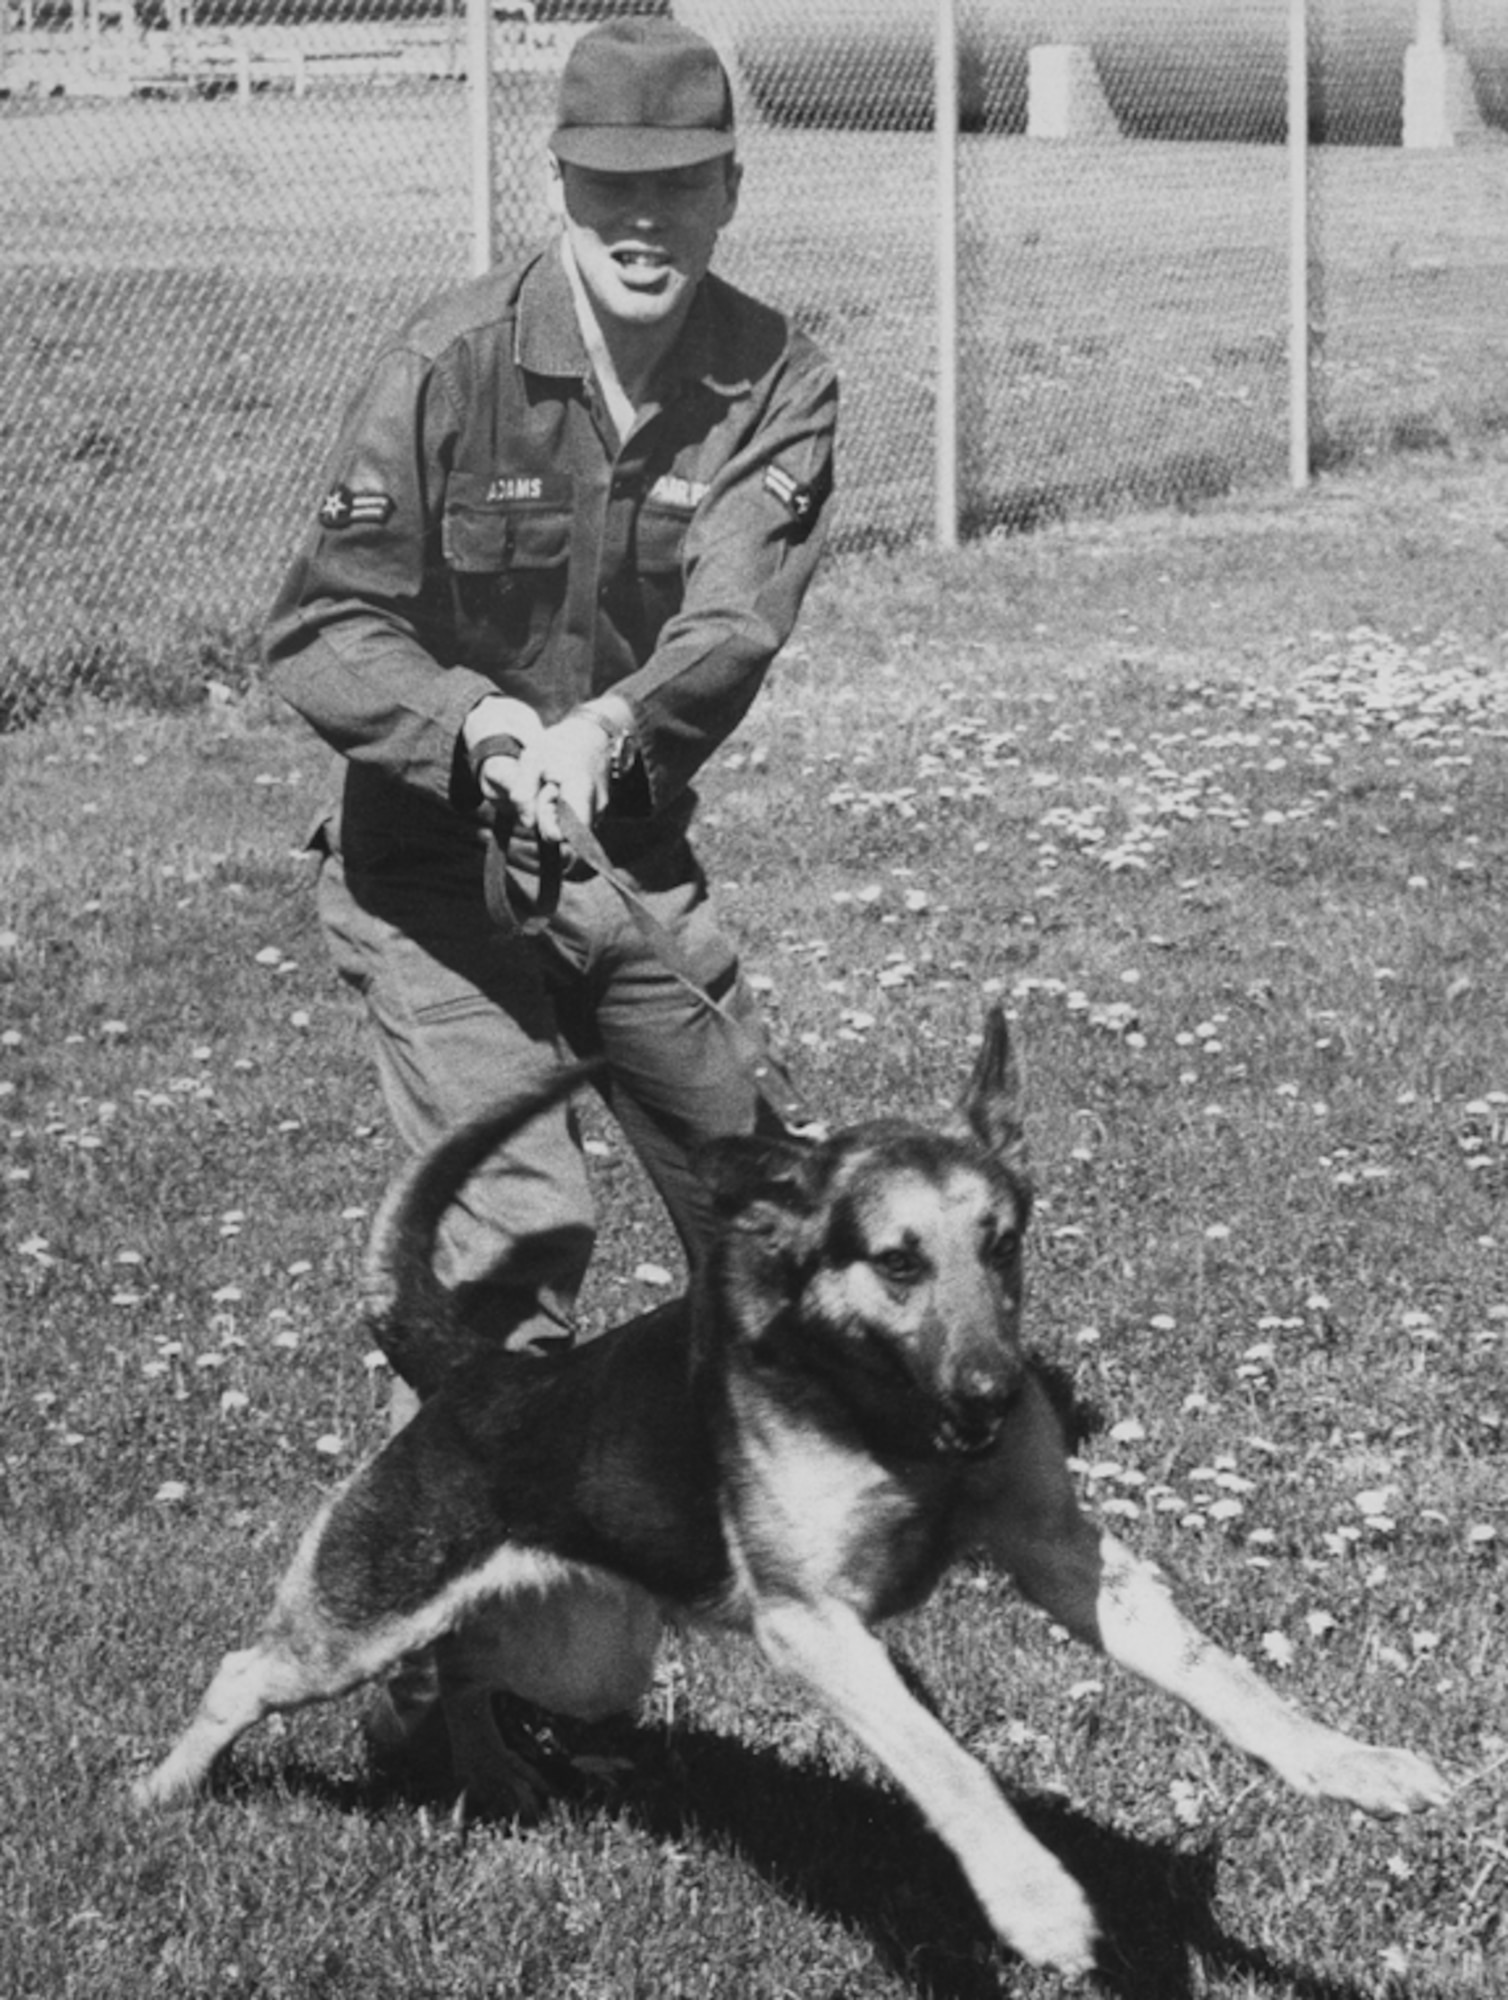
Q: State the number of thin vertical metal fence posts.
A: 3